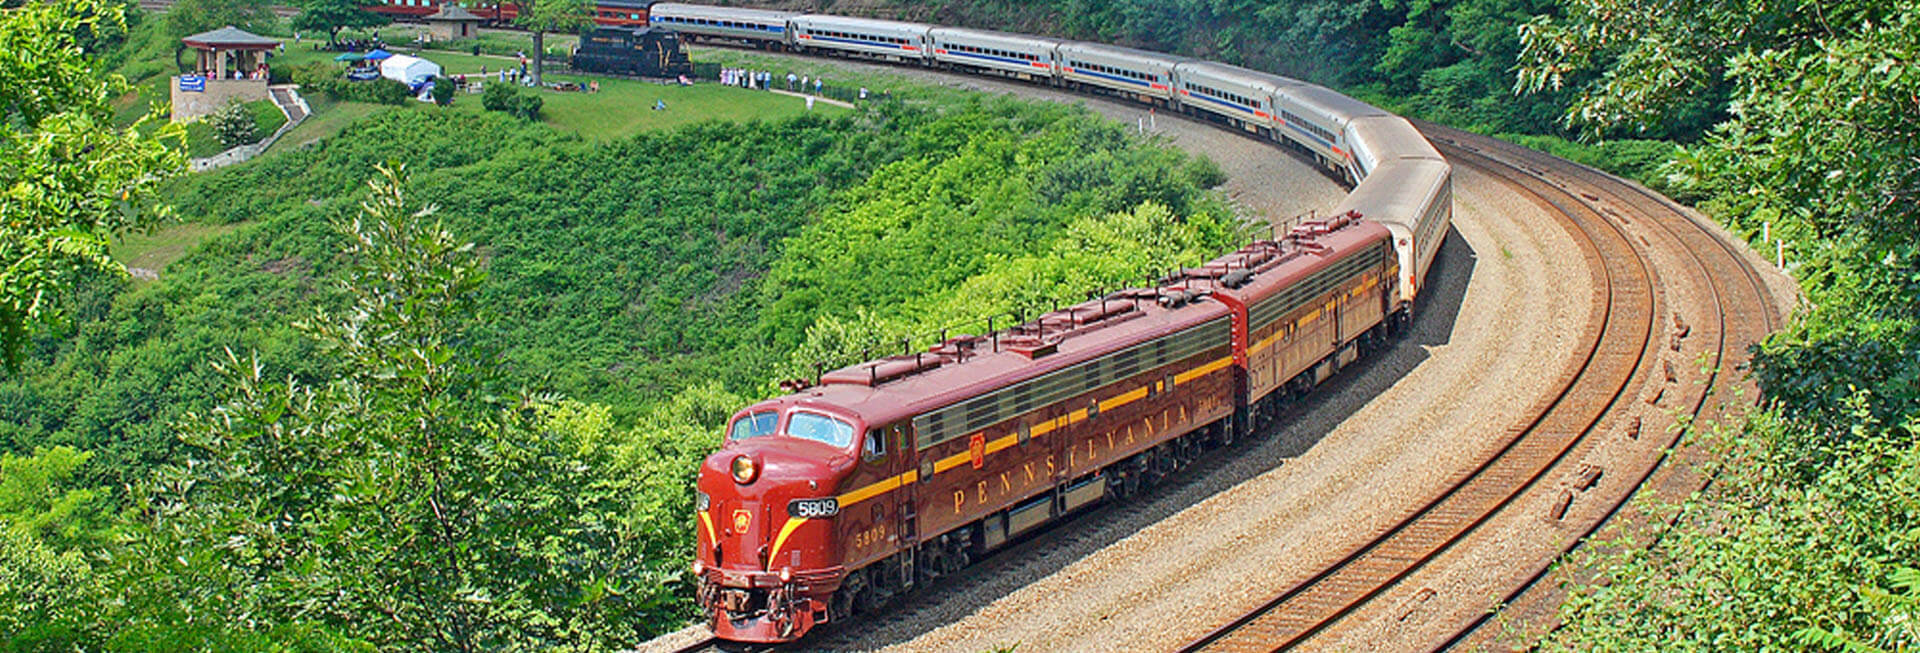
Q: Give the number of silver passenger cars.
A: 8